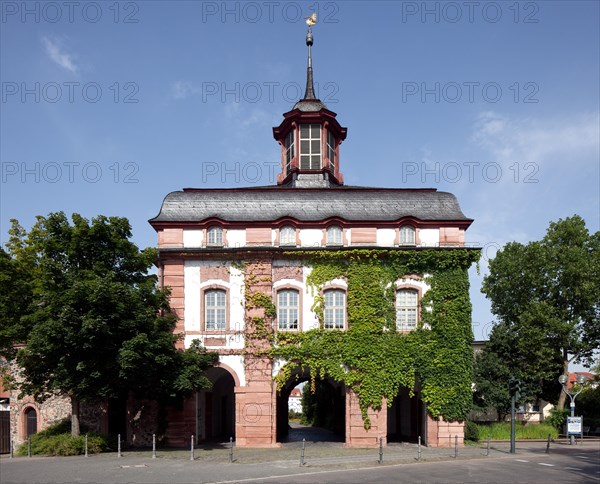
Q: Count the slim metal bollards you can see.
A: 13